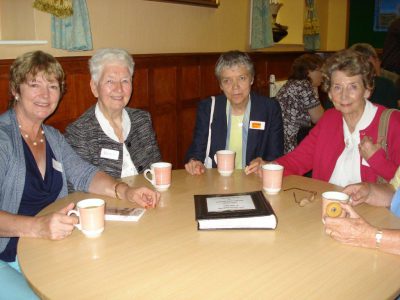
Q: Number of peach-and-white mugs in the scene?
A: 5